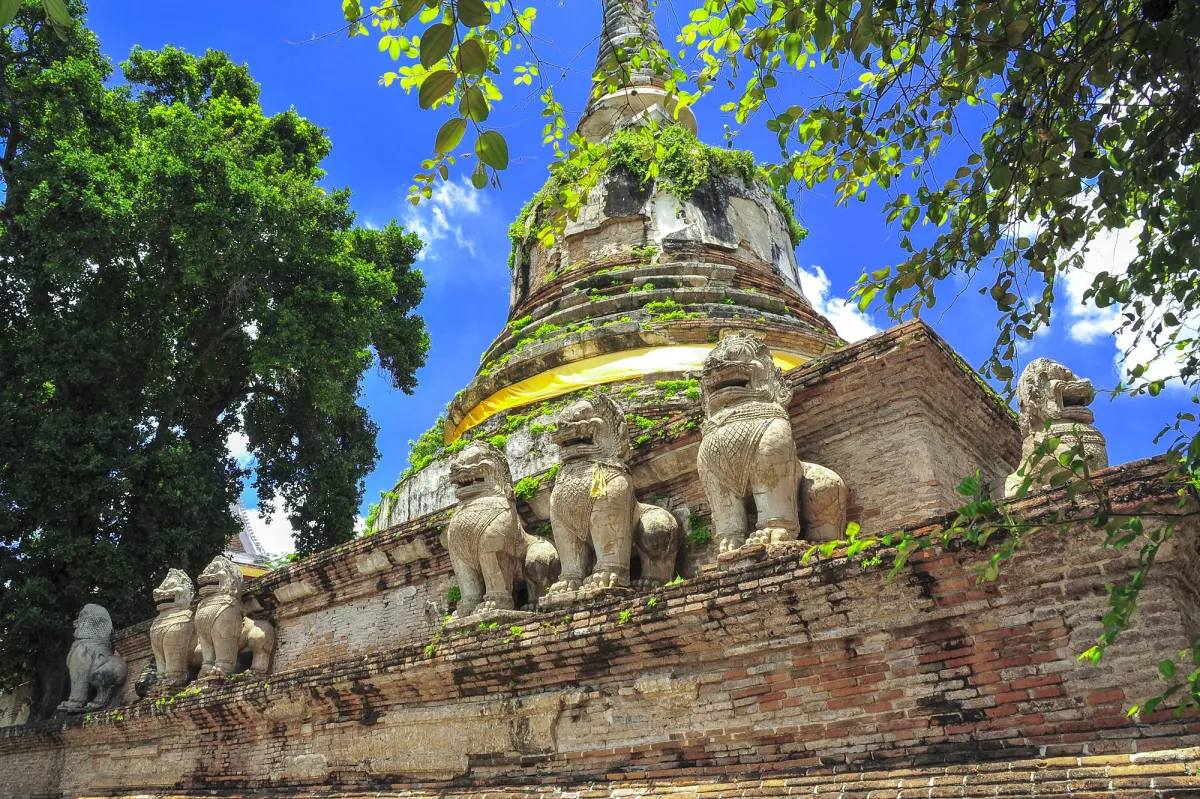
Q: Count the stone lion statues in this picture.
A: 7